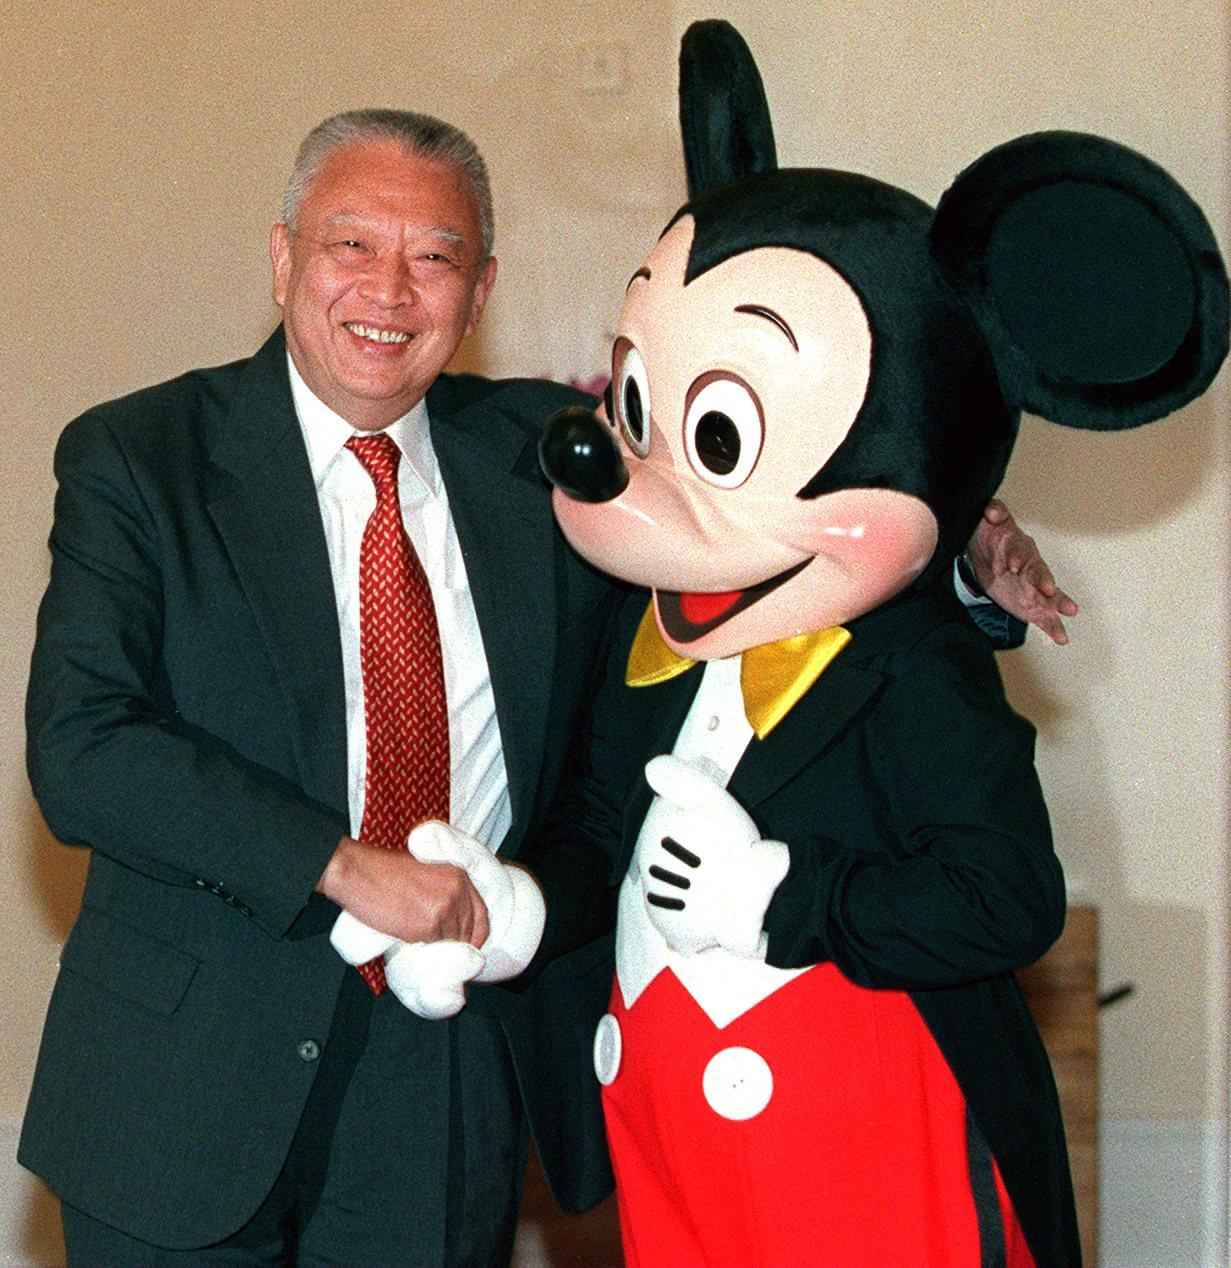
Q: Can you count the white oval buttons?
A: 2